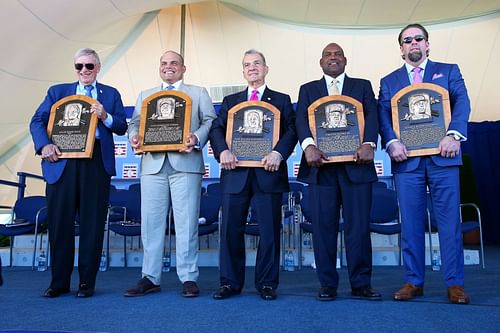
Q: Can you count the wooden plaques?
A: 5